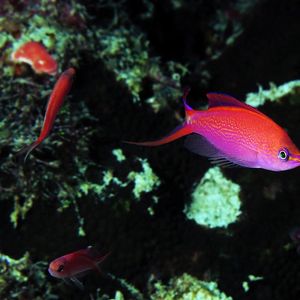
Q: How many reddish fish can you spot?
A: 3